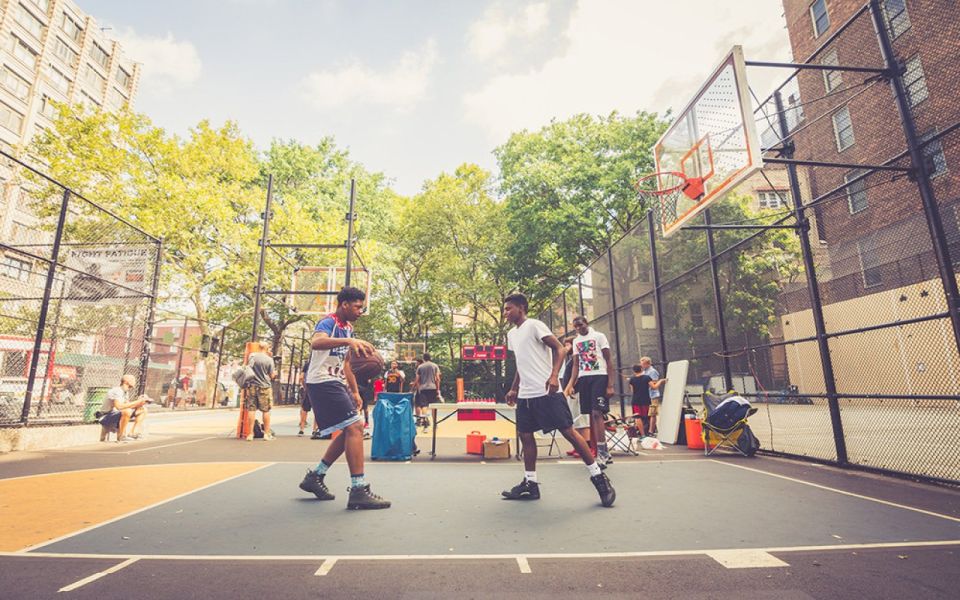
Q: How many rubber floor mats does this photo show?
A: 0